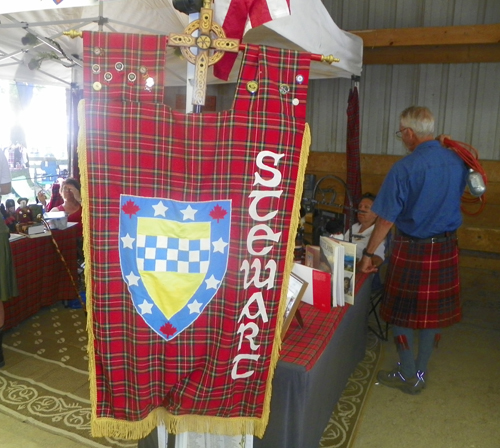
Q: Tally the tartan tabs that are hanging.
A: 2